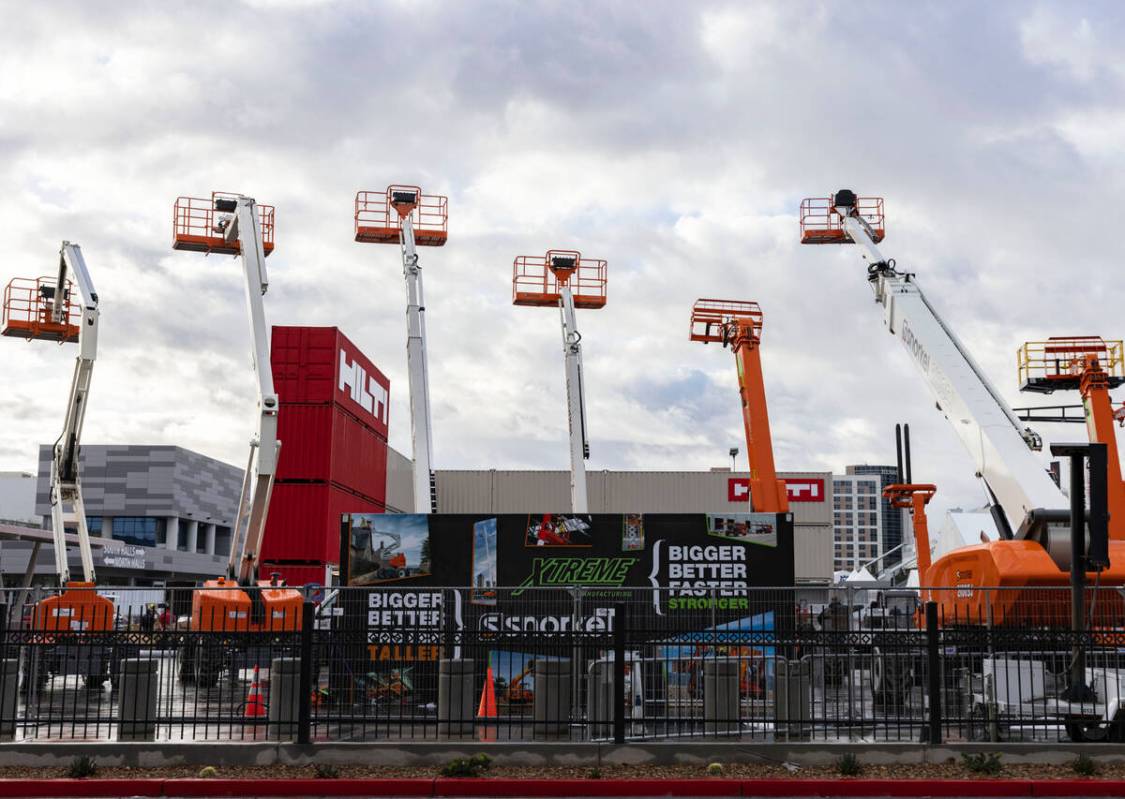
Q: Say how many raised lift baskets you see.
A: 7